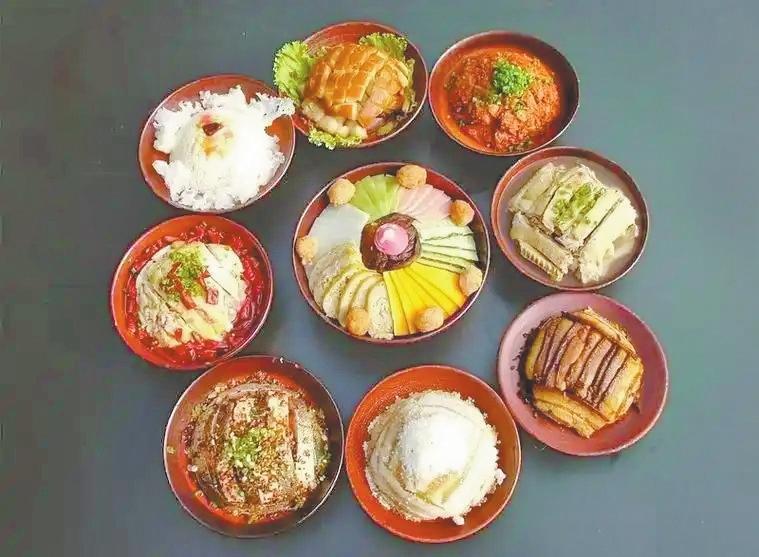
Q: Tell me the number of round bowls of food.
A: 9